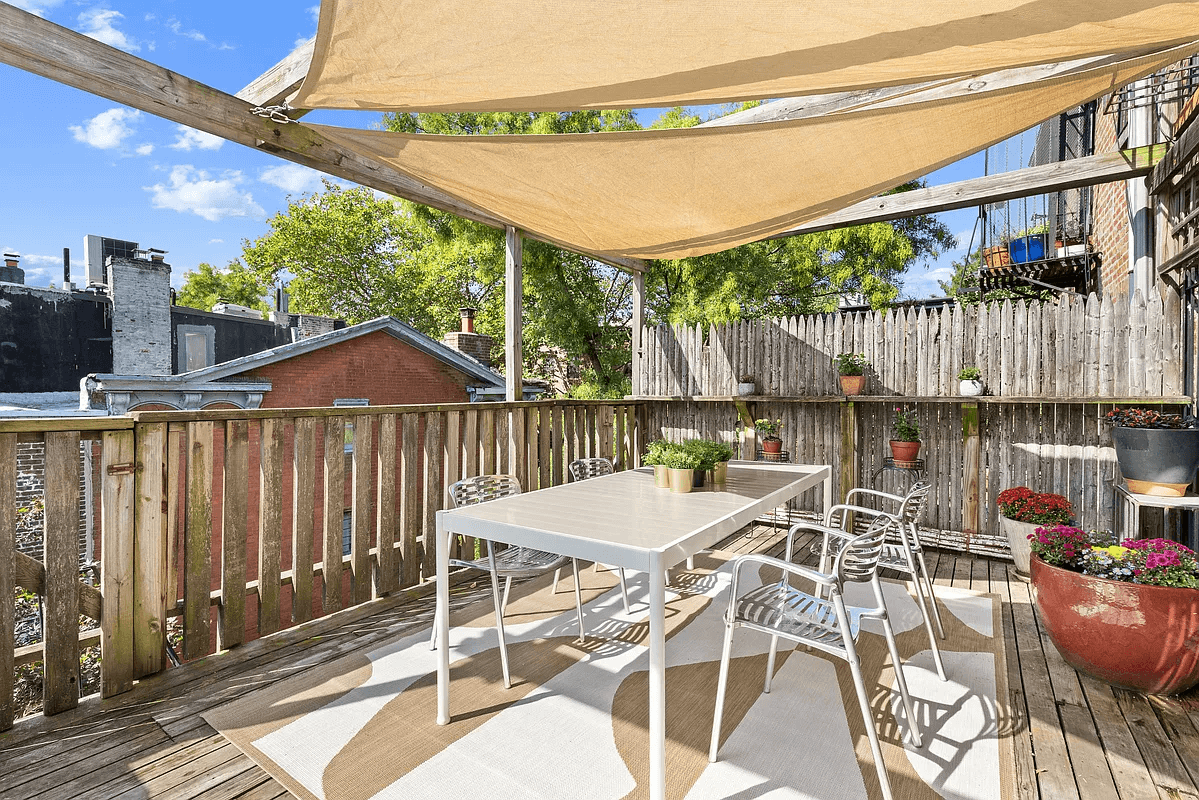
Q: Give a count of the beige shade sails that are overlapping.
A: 2